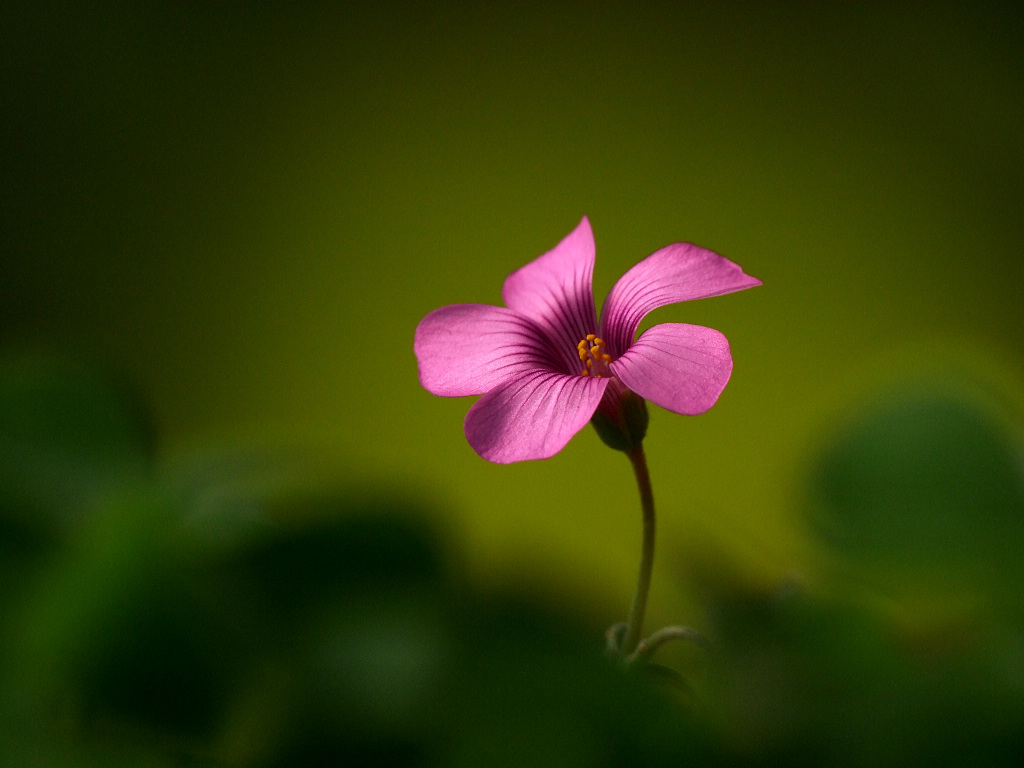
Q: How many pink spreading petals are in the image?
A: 5